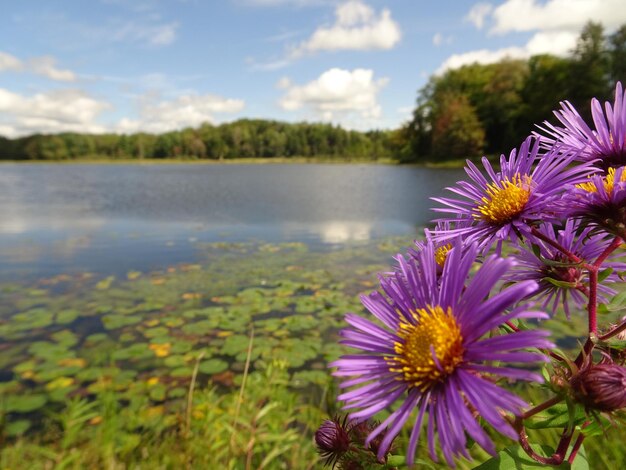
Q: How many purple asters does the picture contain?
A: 6